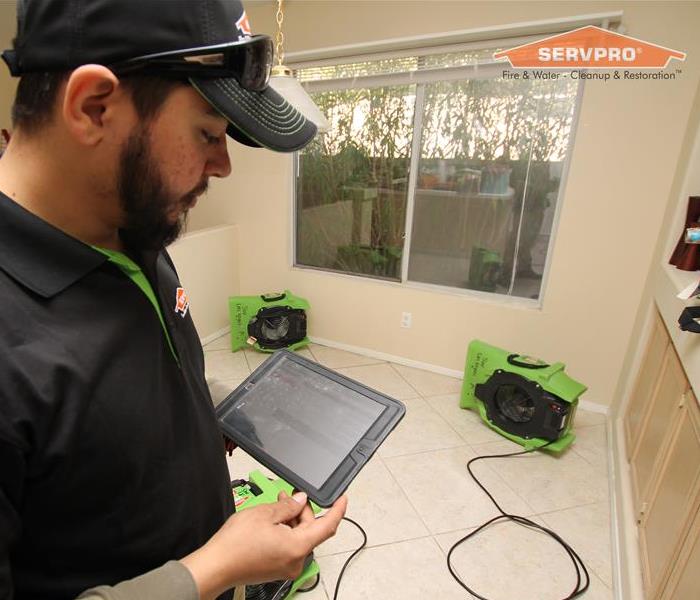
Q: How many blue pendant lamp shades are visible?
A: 0